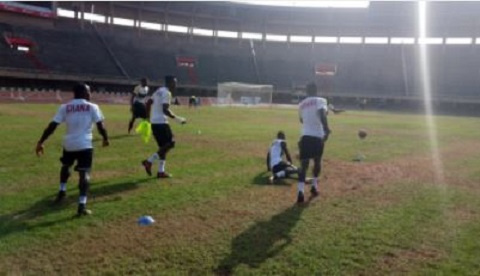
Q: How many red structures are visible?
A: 3